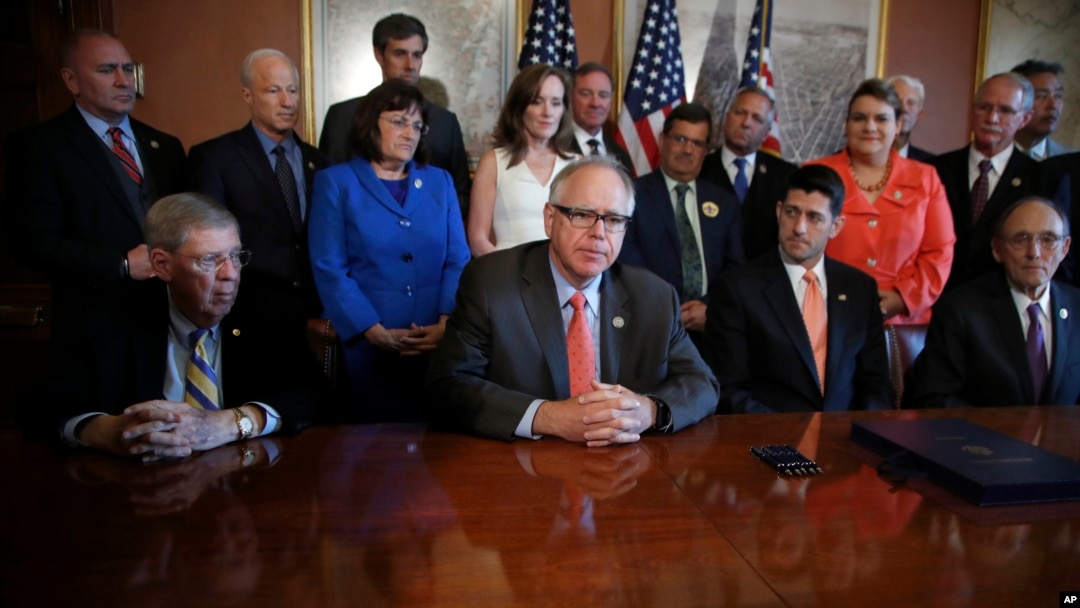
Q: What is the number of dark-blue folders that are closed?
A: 1